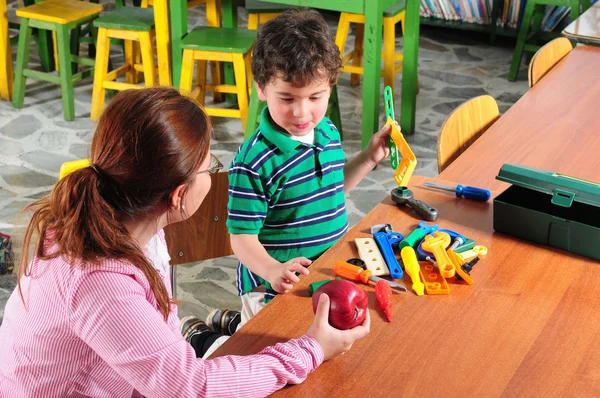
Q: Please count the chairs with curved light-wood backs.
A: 2